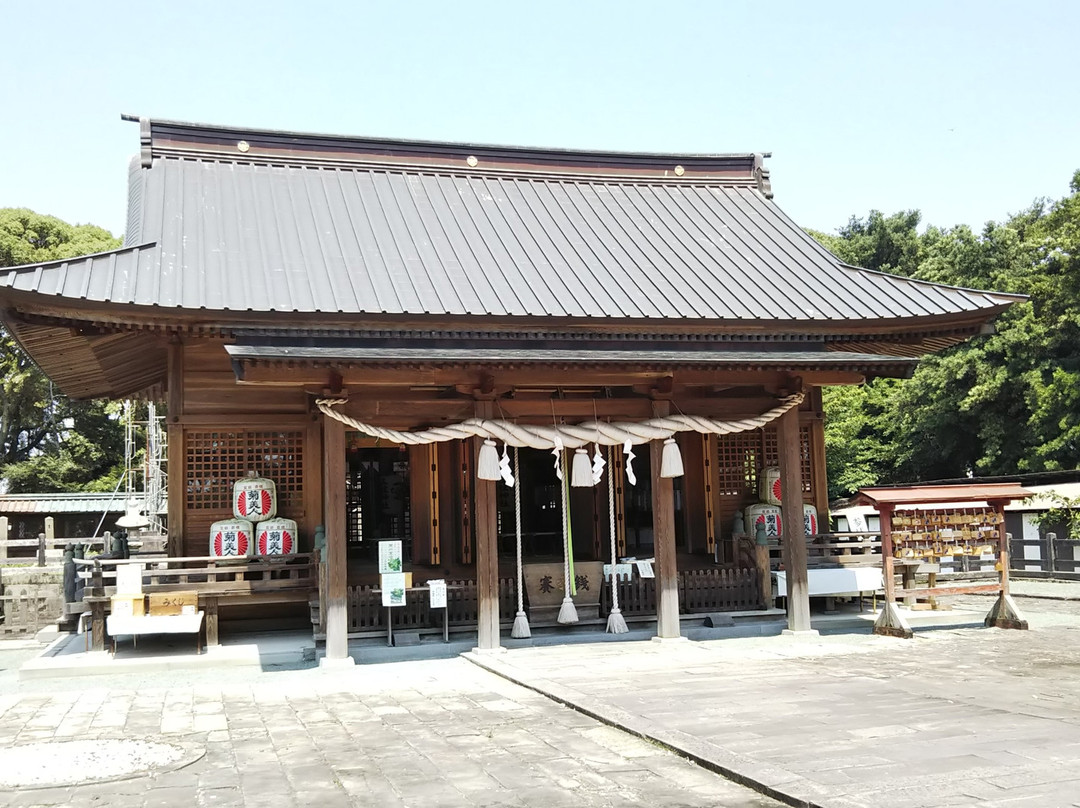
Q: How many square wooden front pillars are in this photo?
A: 4